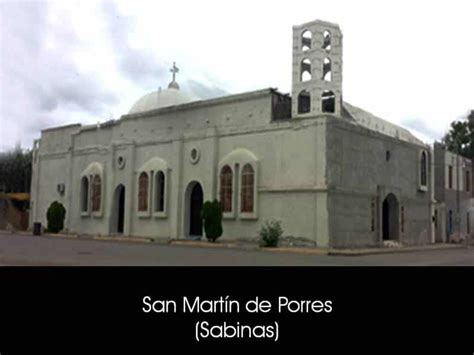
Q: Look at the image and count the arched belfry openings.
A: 6